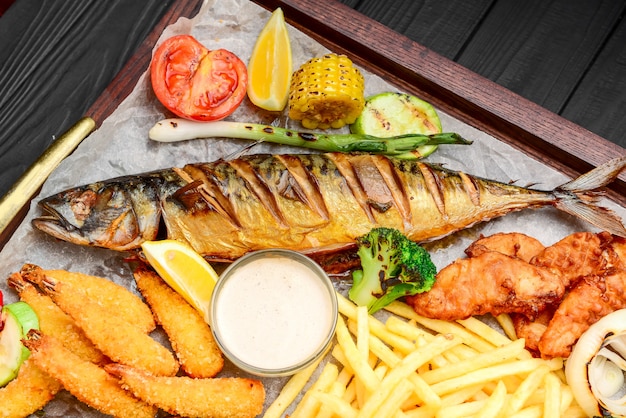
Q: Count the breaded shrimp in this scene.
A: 7